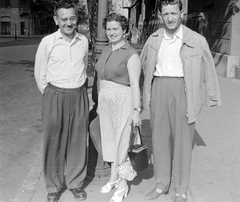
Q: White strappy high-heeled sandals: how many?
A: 2